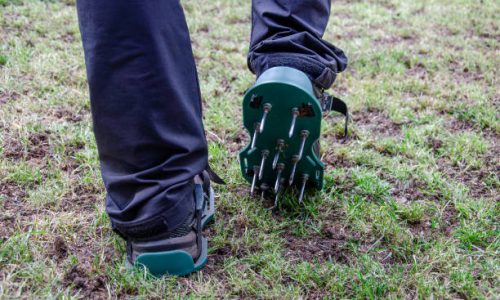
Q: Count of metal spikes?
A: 12